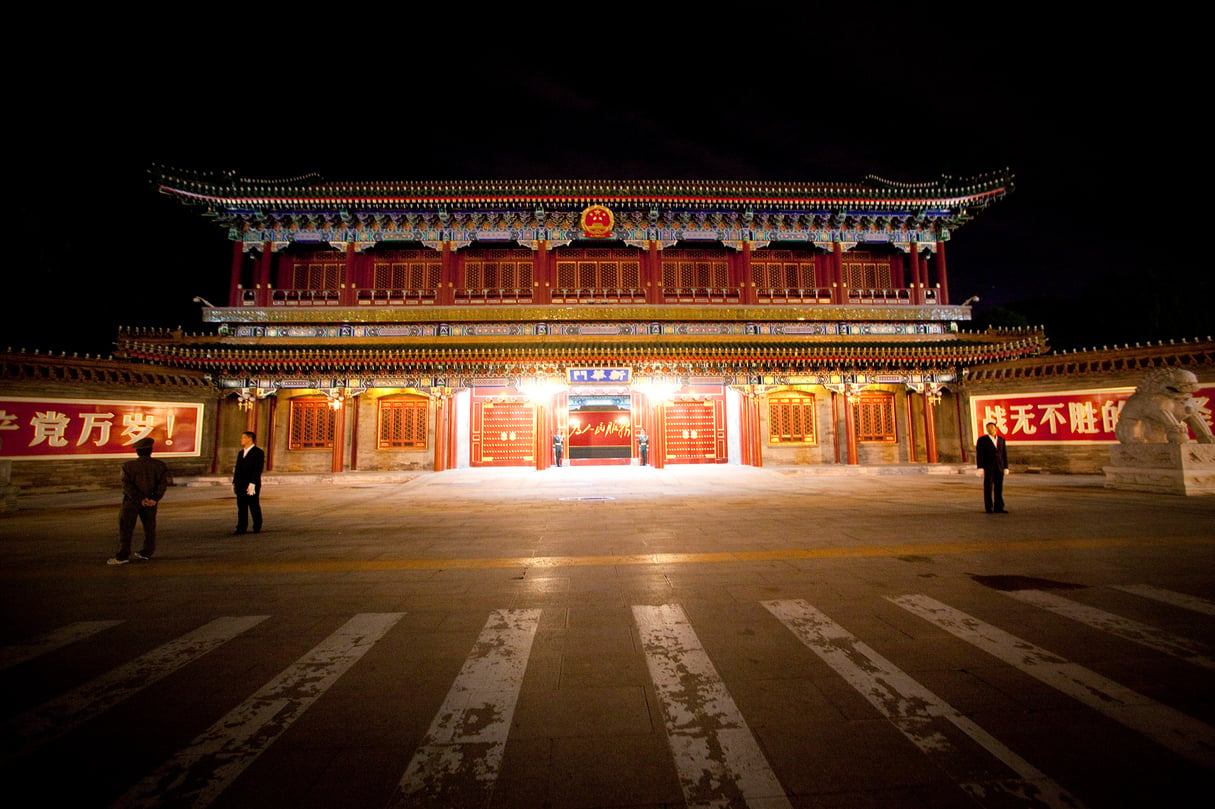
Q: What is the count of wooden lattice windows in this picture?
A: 11